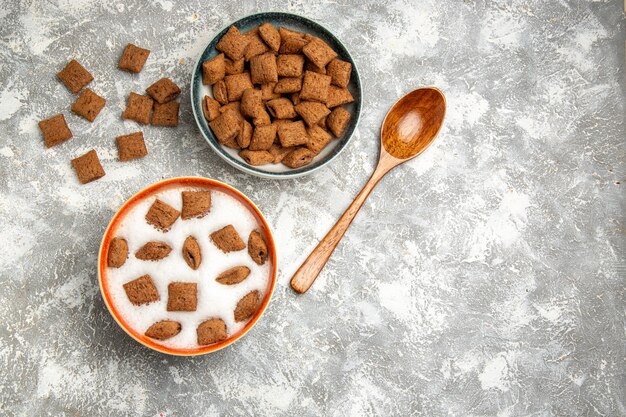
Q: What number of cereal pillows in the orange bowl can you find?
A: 13